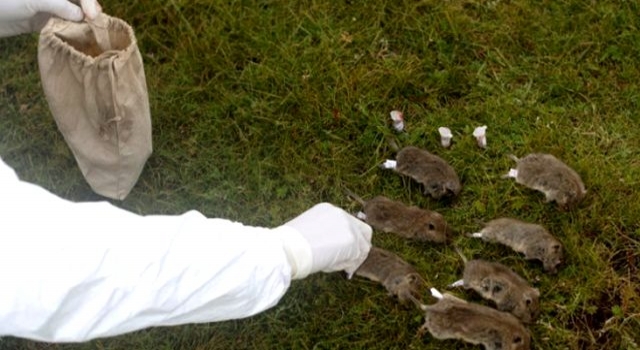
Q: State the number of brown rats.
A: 7